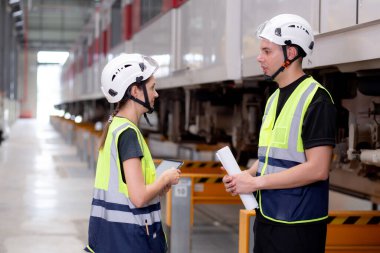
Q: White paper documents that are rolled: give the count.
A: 1